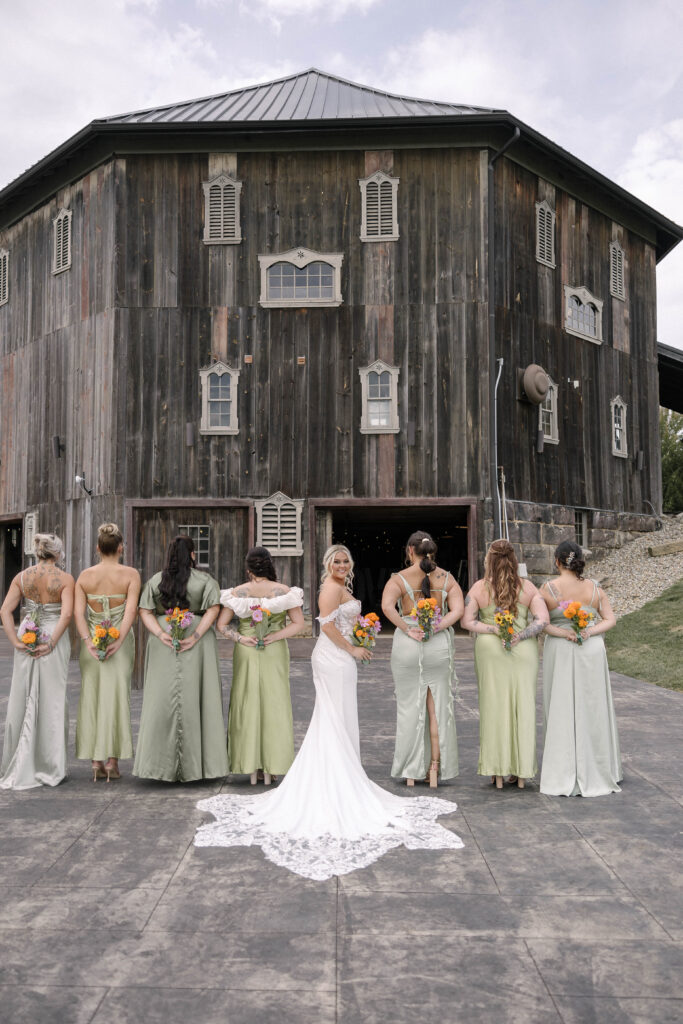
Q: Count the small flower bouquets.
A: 8